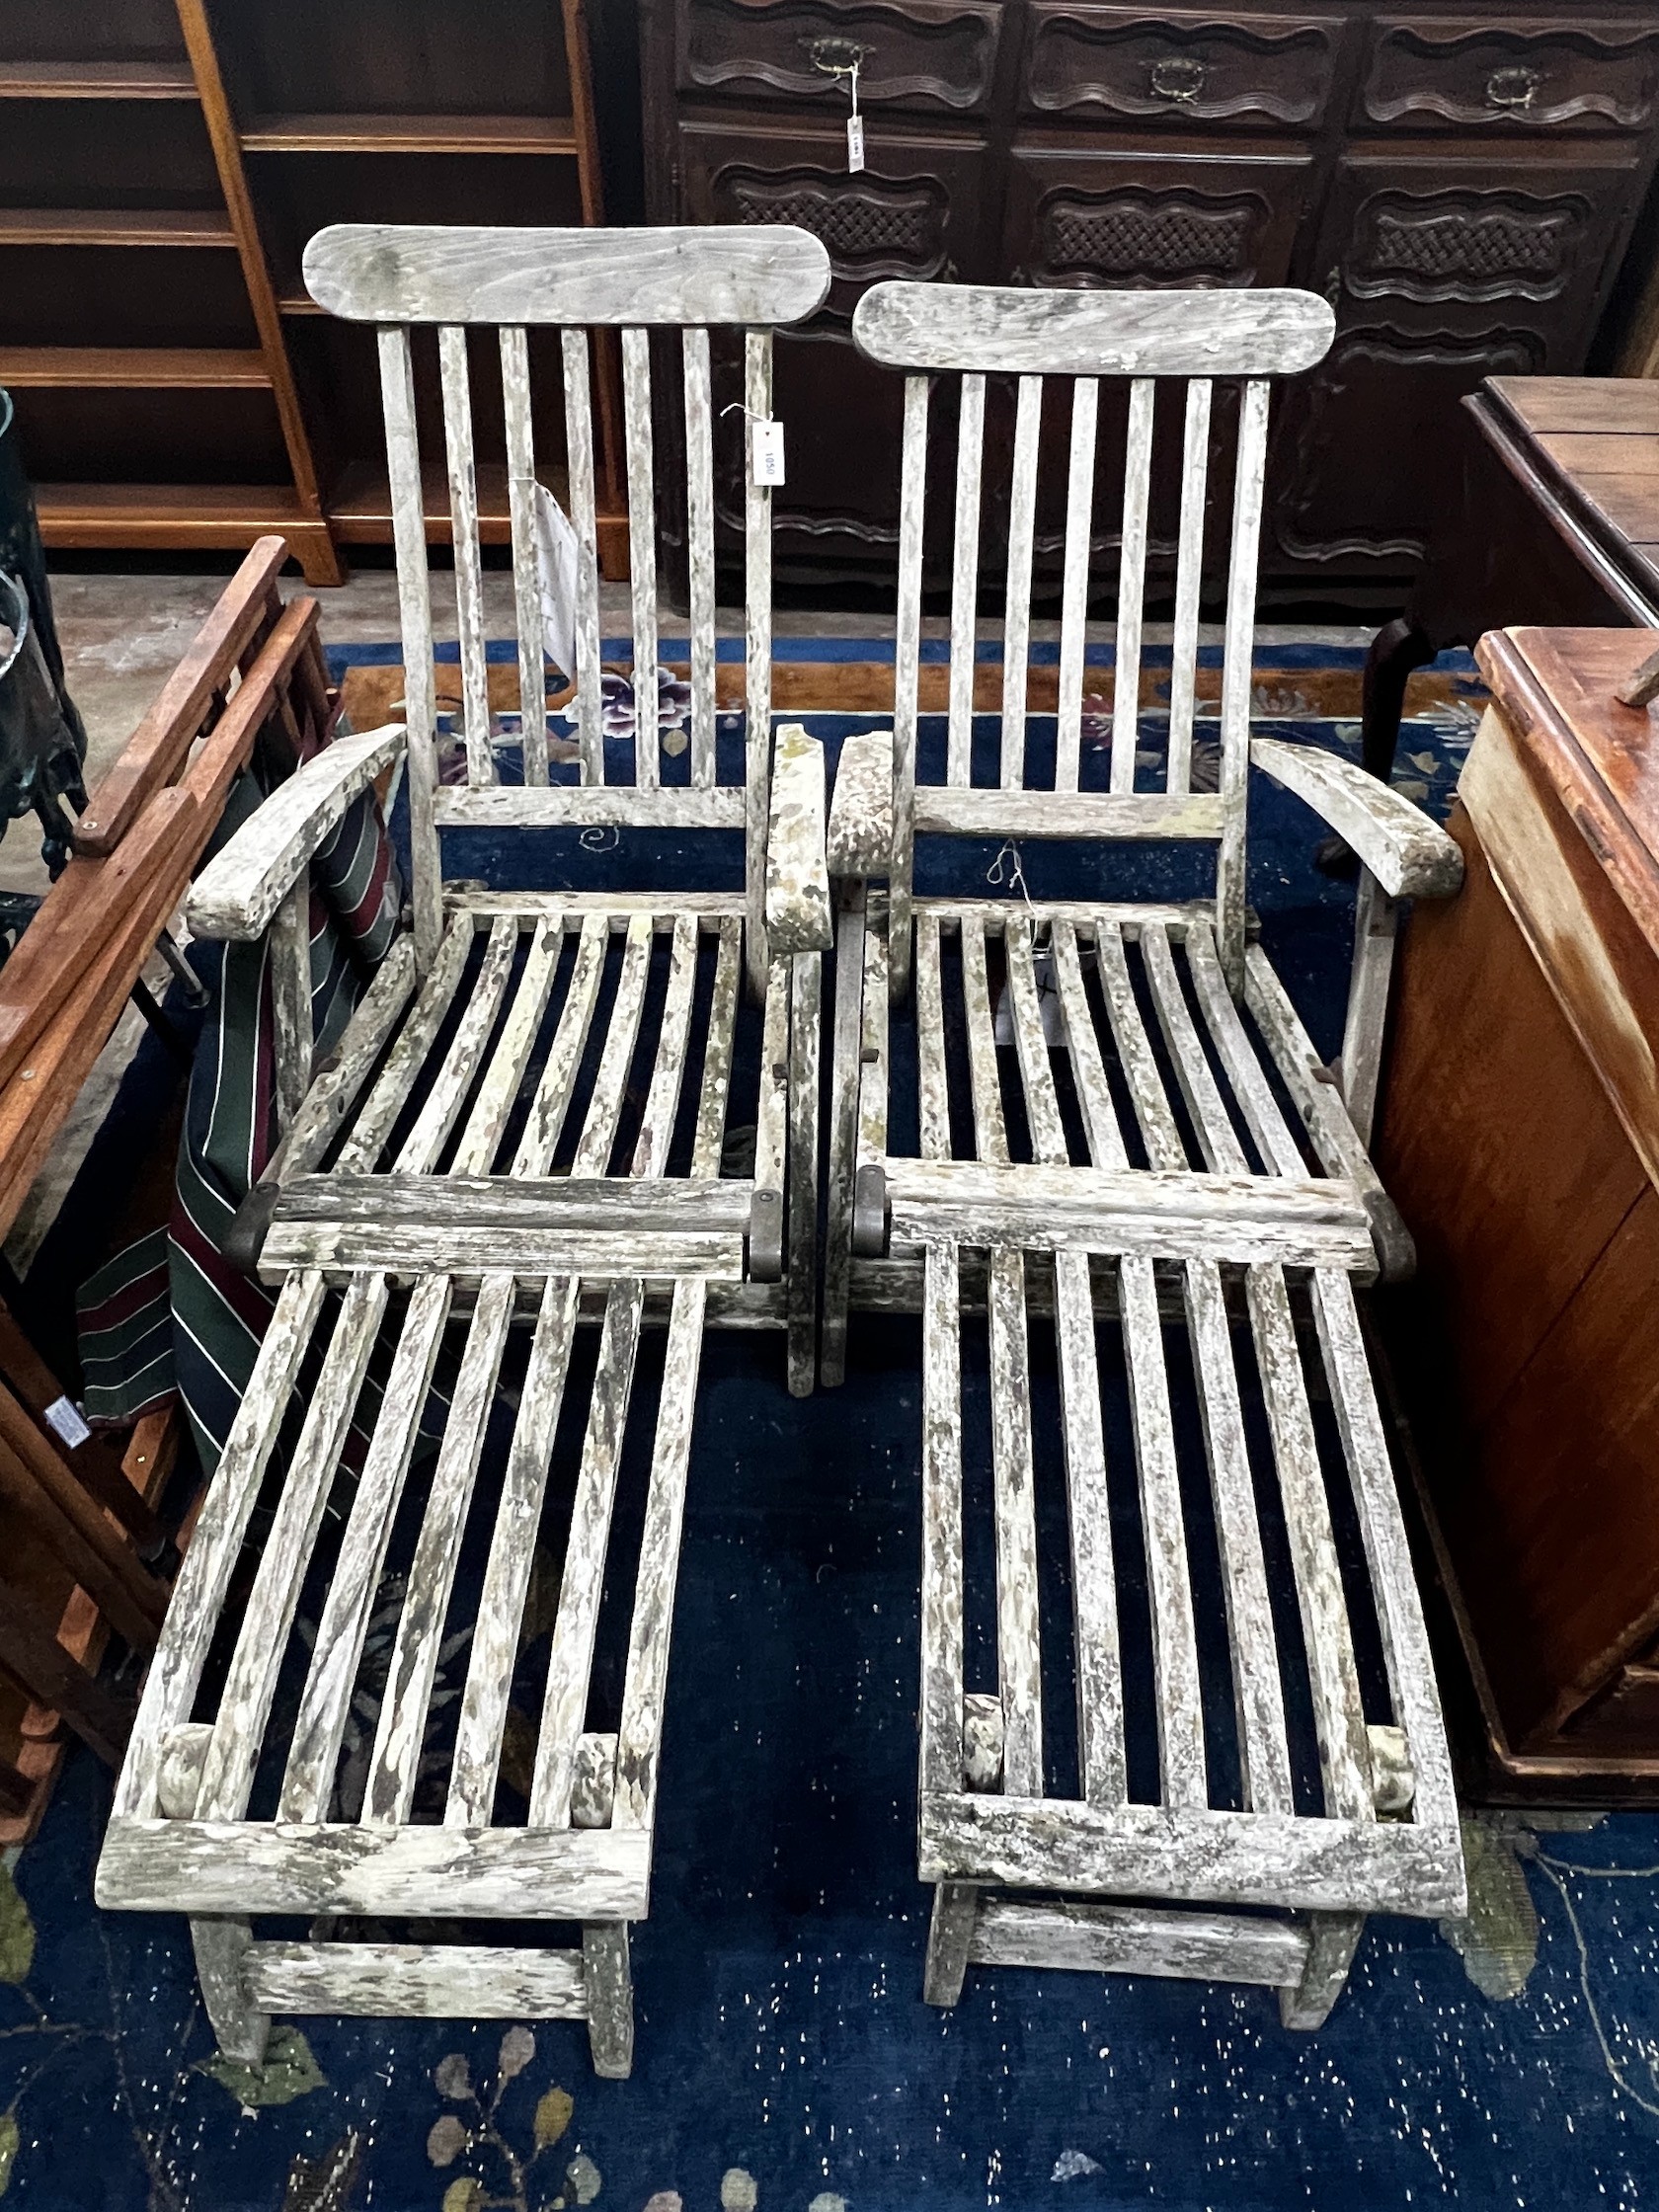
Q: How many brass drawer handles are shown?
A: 3